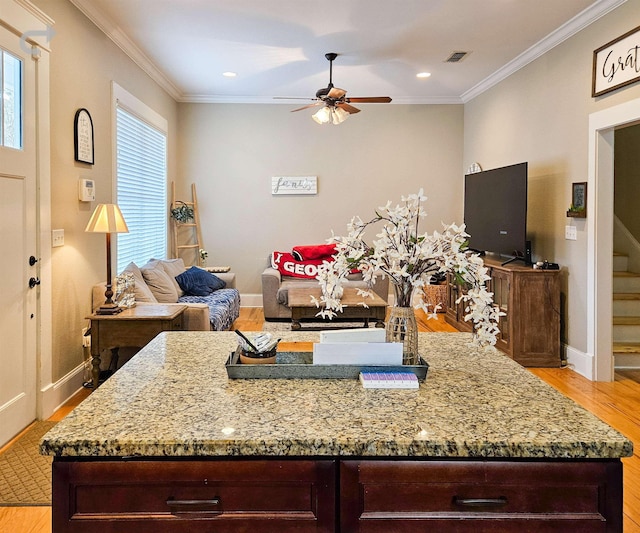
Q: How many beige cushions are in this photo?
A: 3